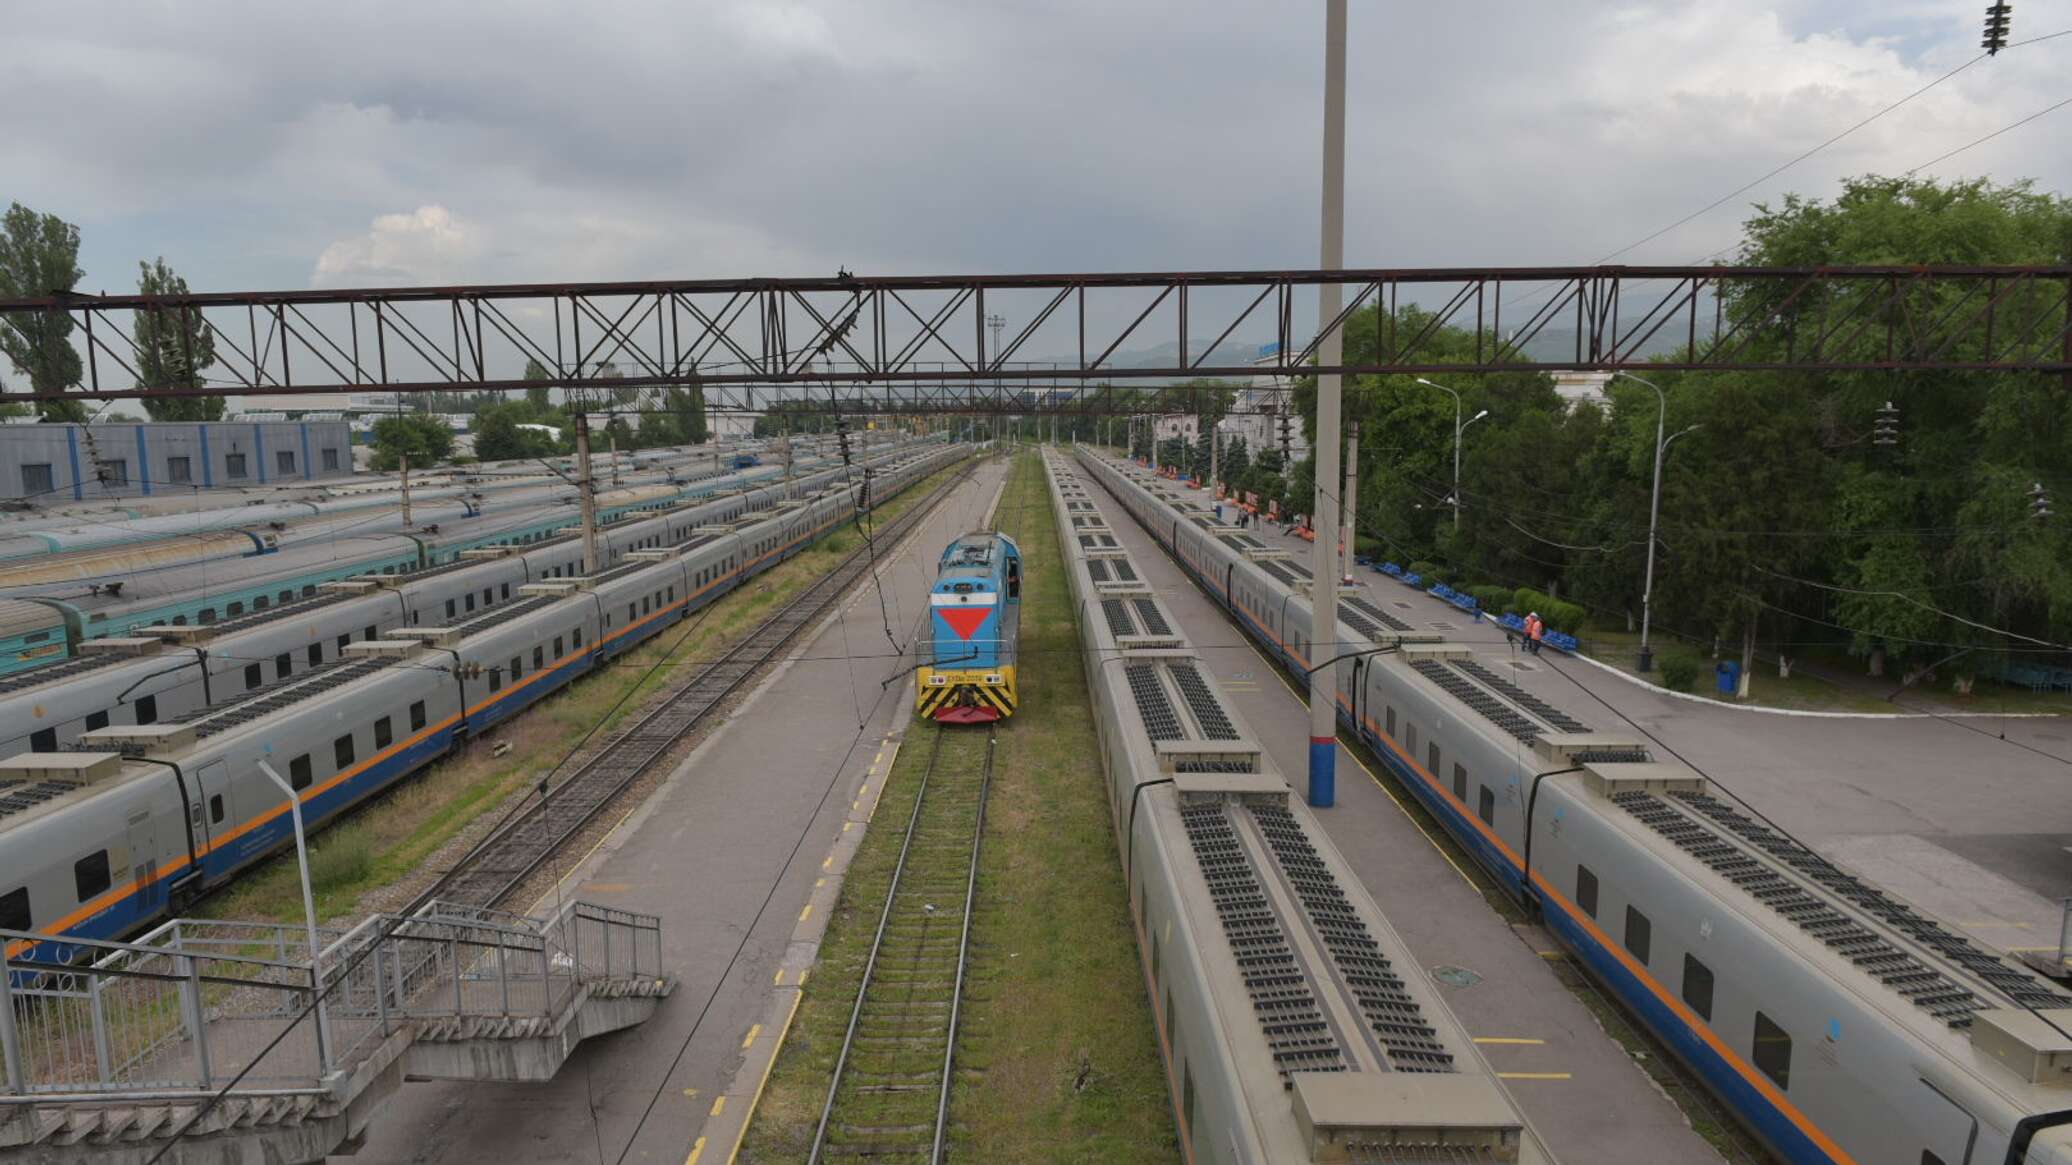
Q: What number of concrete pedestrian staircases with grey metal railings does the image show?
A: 1